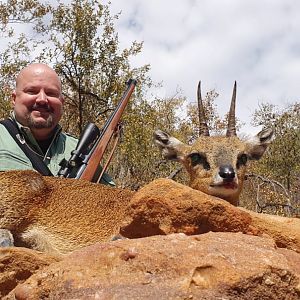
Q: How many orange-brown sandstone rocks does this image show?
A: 3